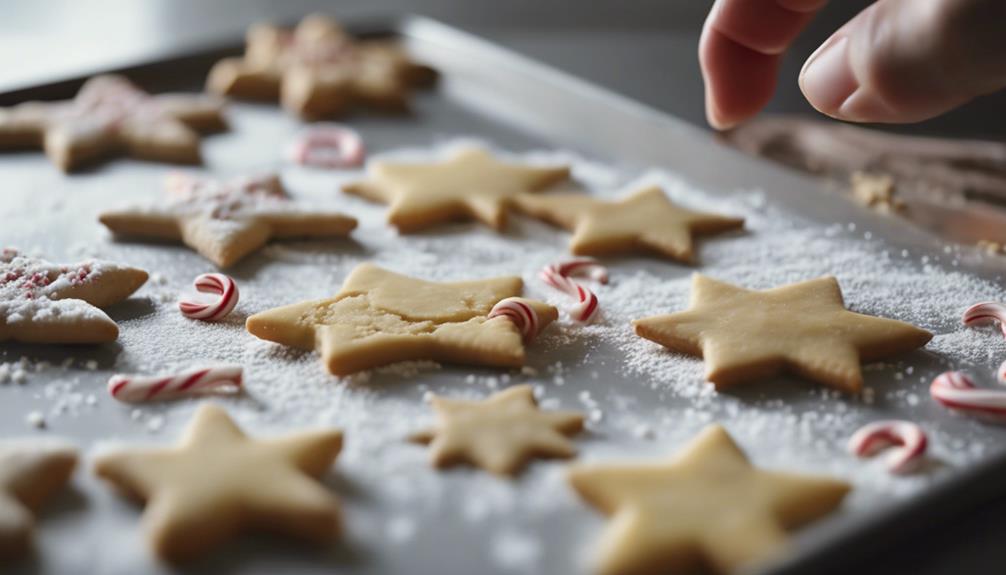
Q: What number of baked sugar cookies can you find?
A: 12